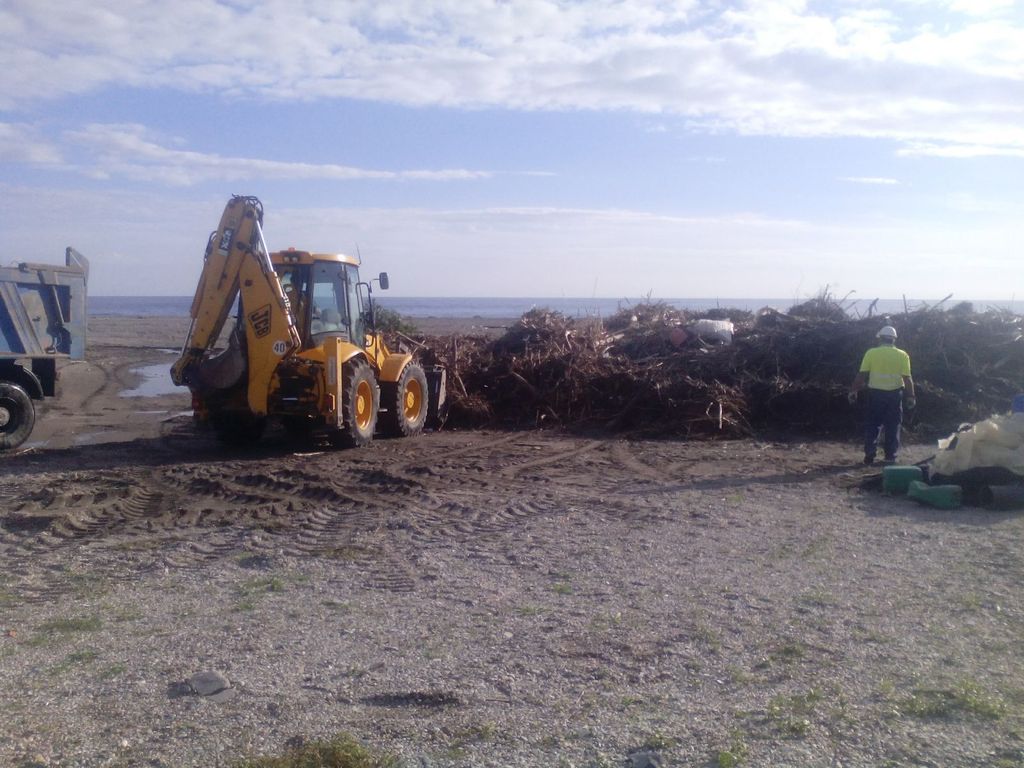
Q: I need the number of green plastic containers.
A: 2